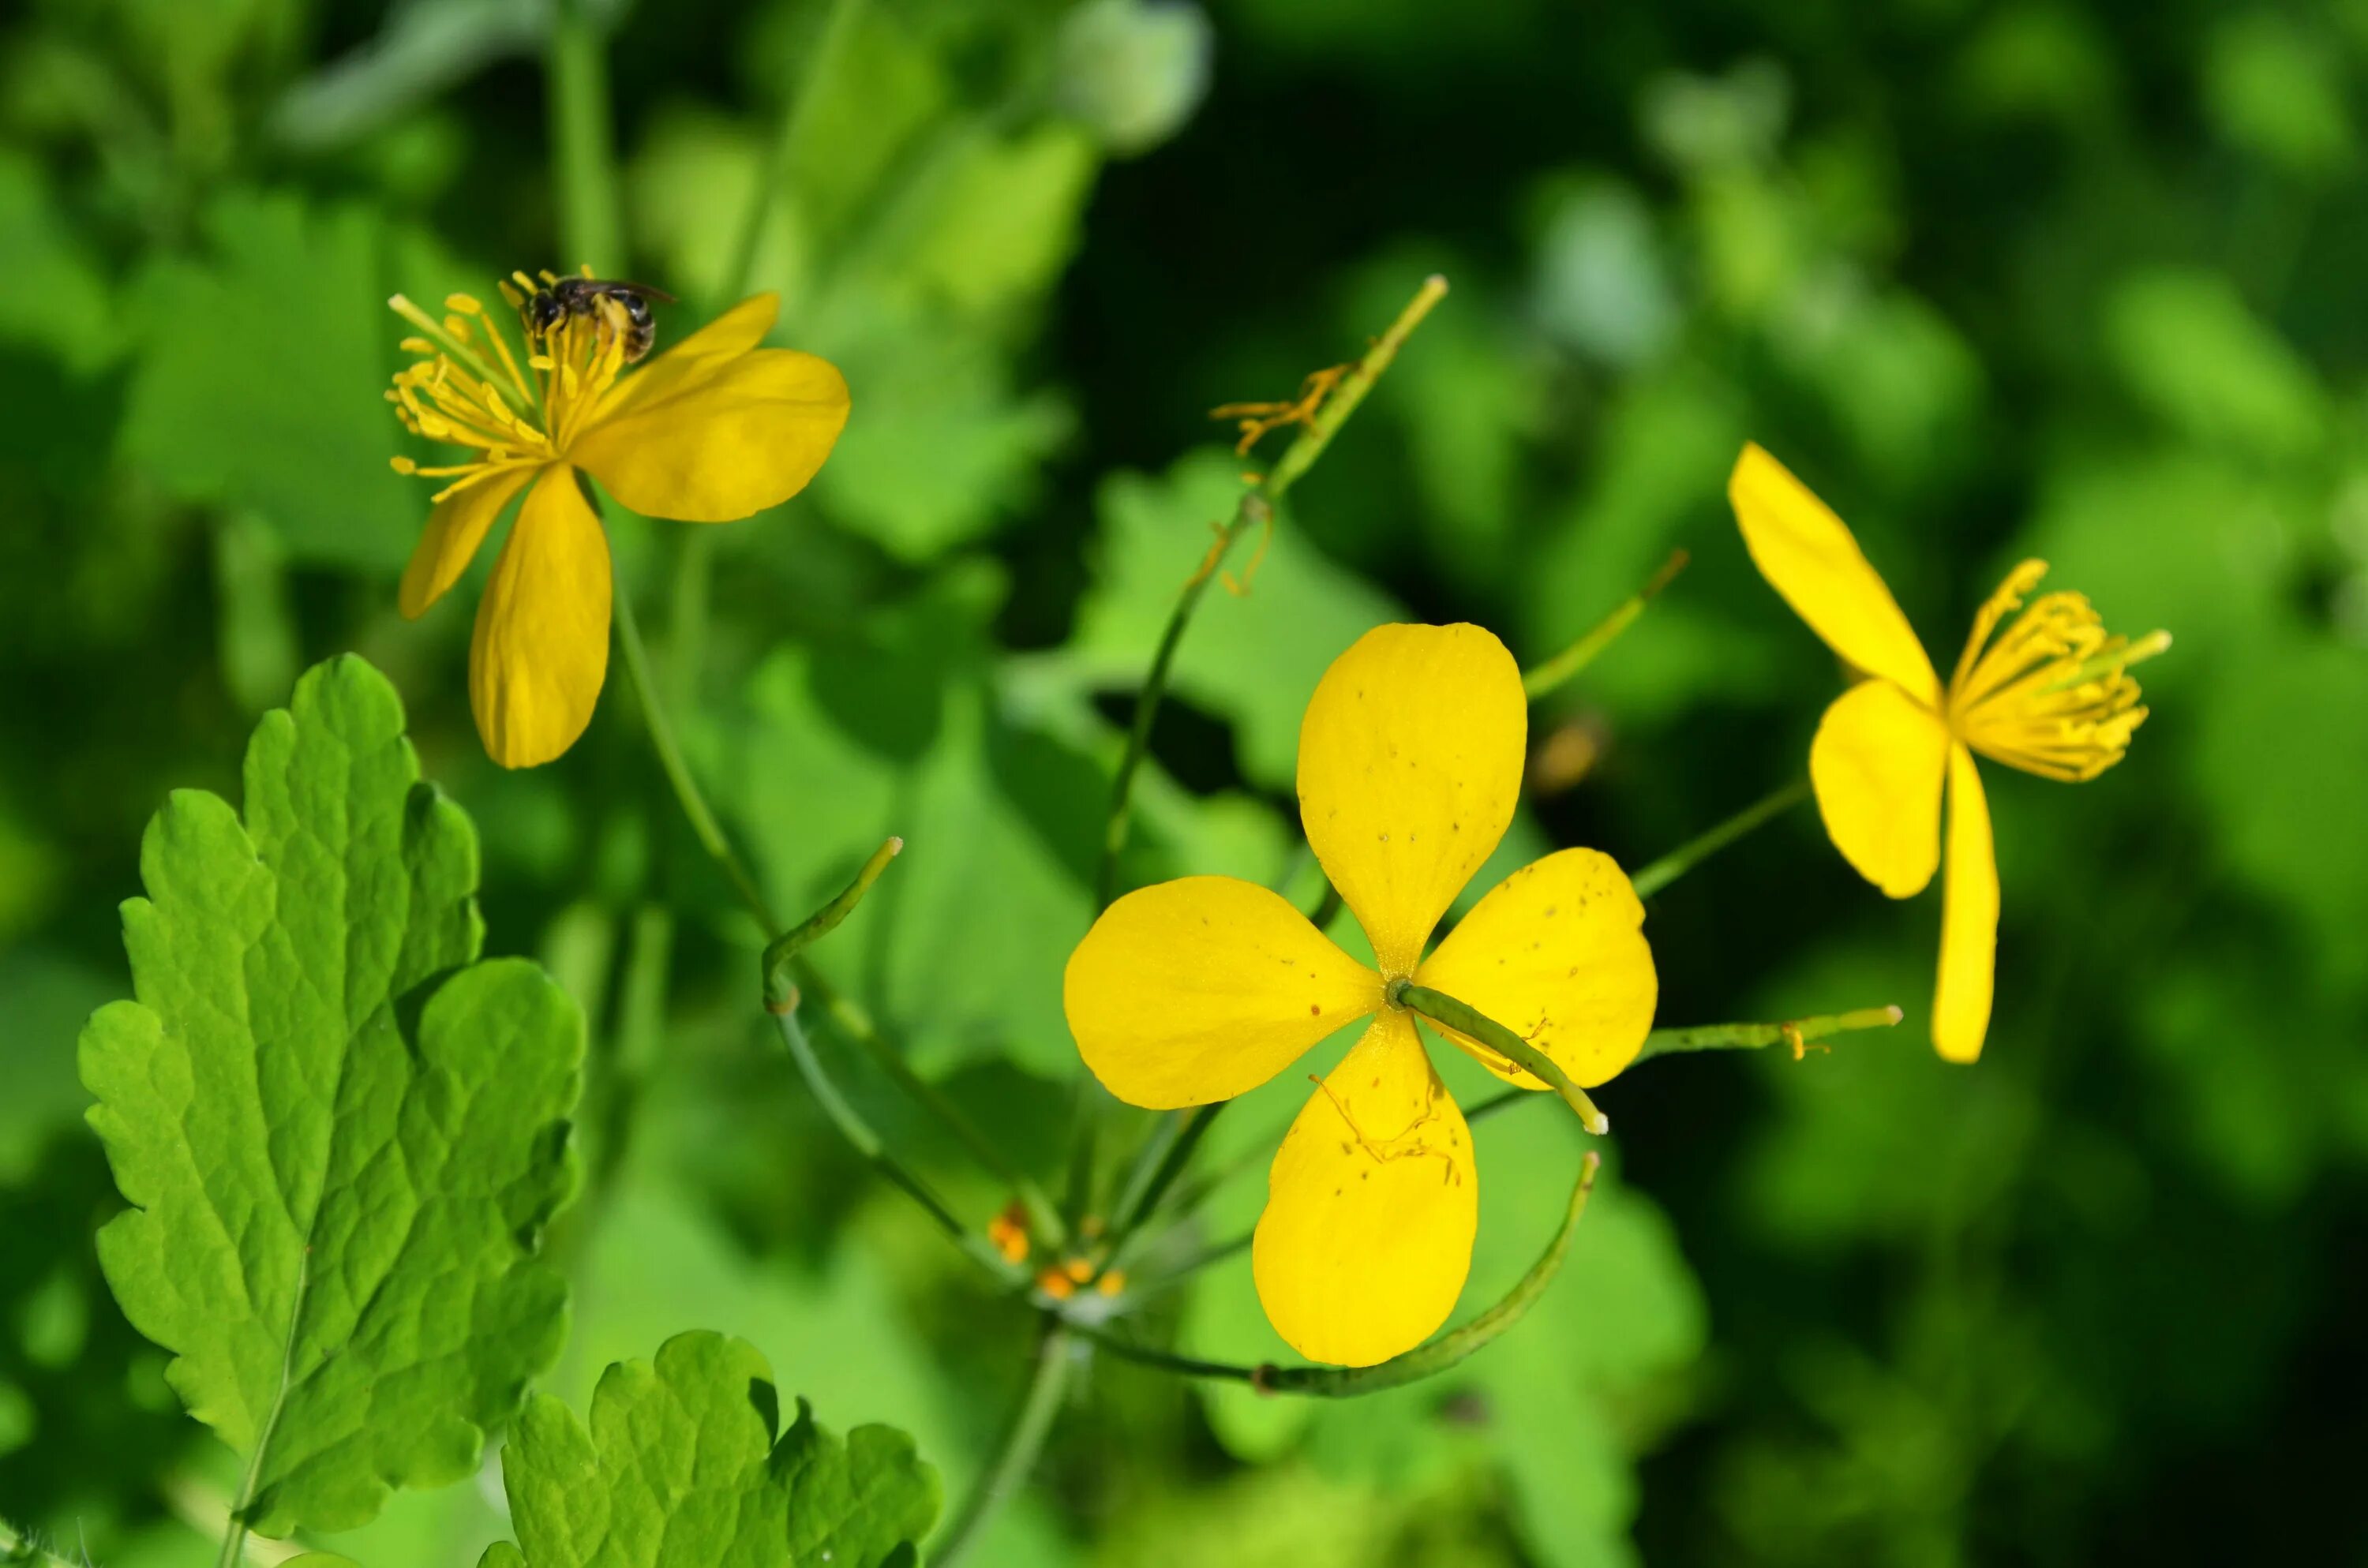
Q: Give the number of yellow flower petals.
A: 11